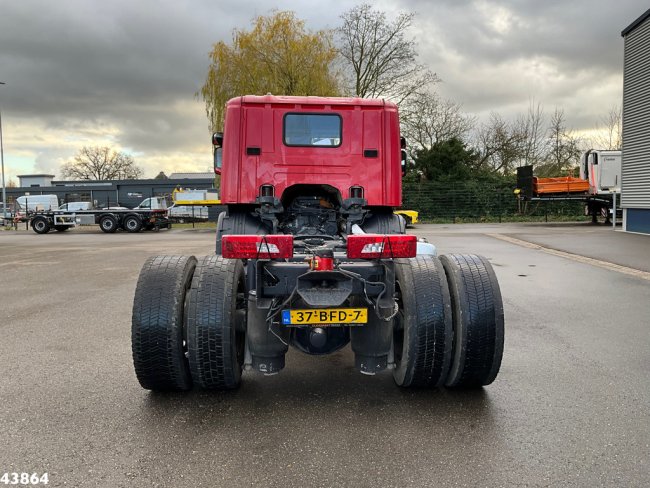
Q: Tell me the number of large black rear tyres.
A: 4